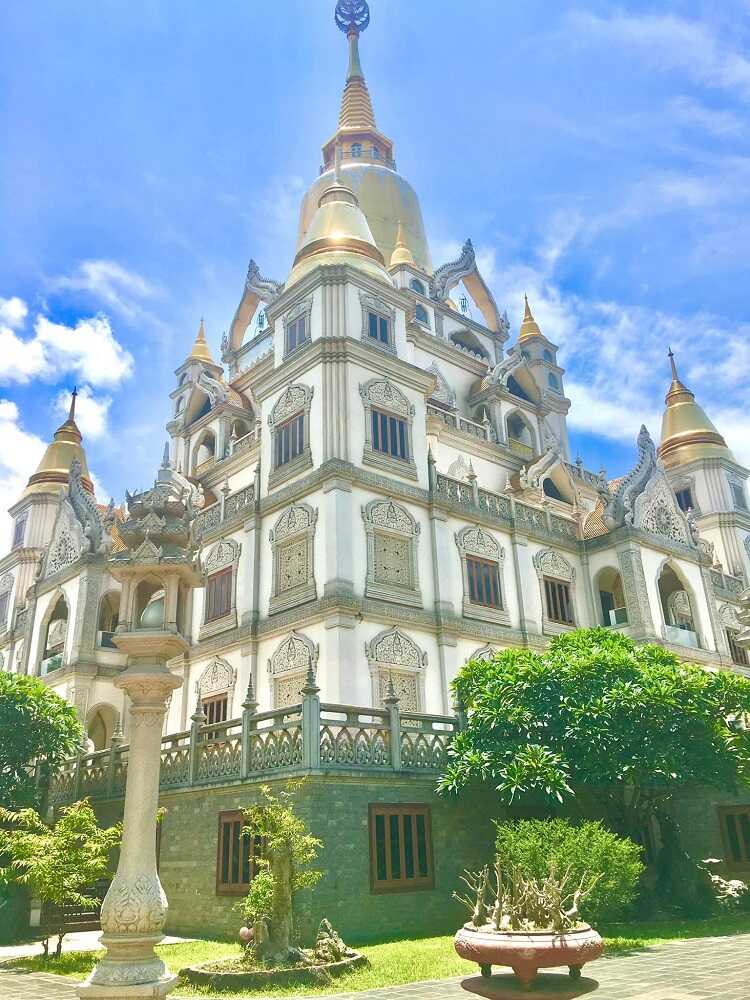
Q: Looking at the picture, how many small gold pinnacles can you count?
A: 3